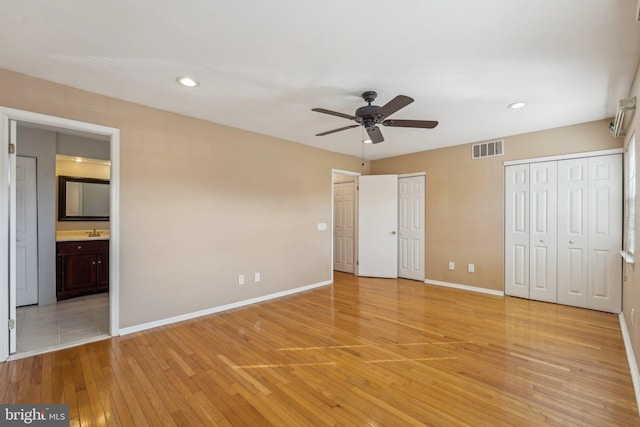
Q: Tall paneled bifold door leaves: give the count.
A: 4